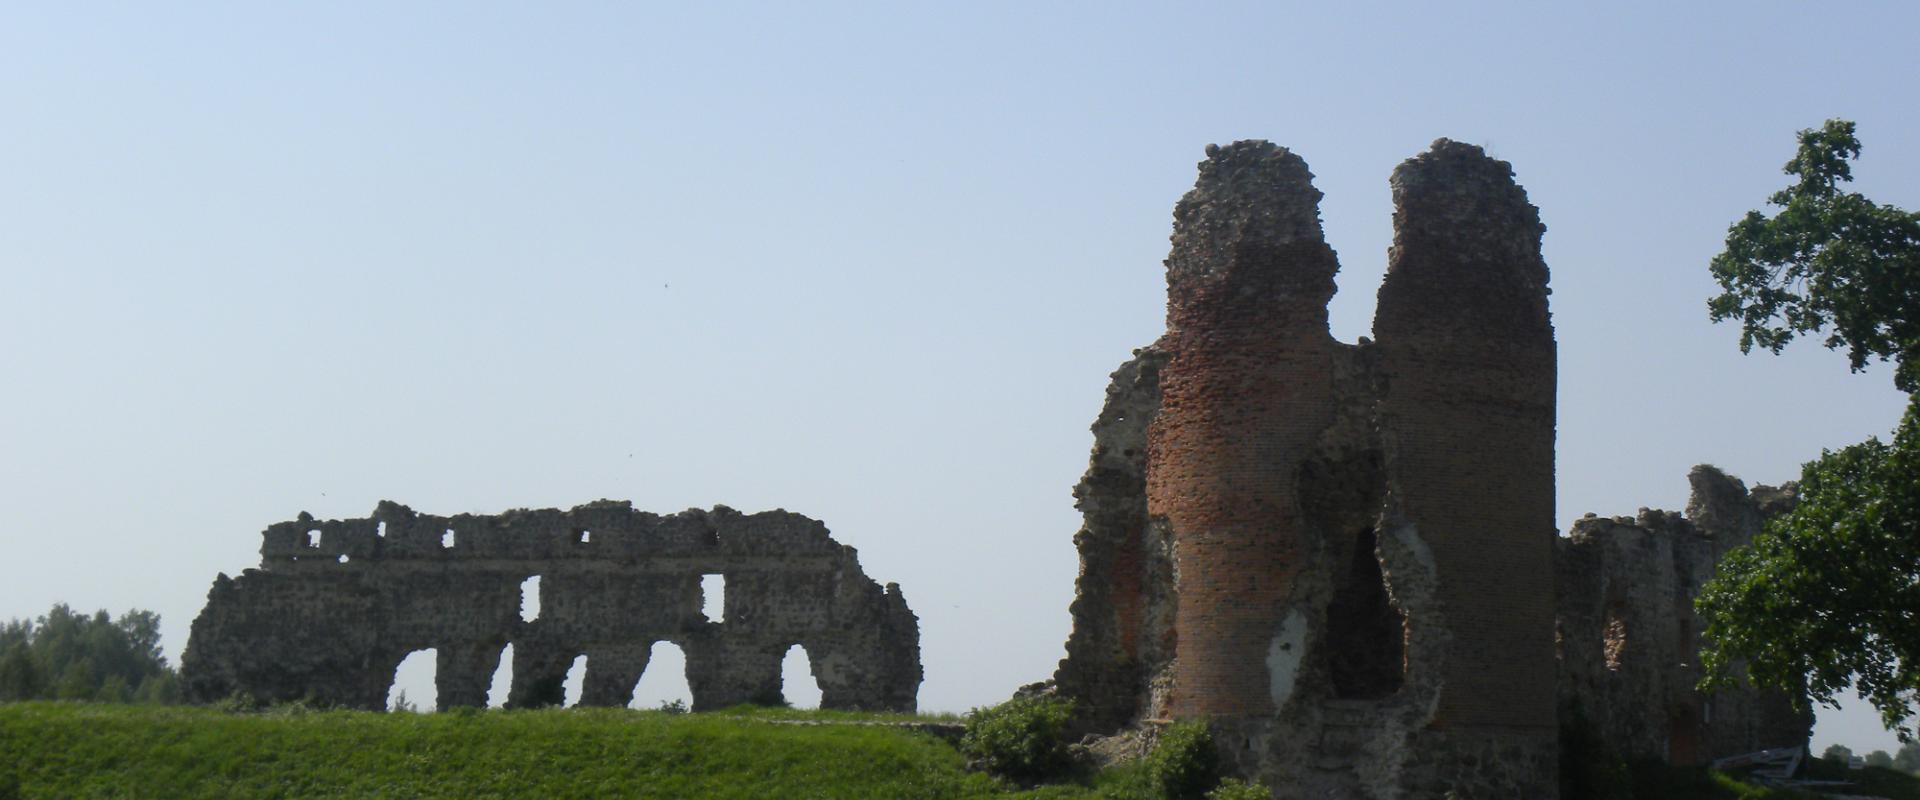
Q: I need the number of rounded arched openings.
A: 5